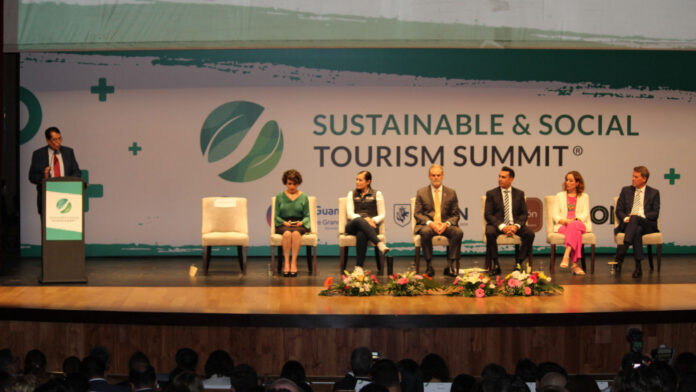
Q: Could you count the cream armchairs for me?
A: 7